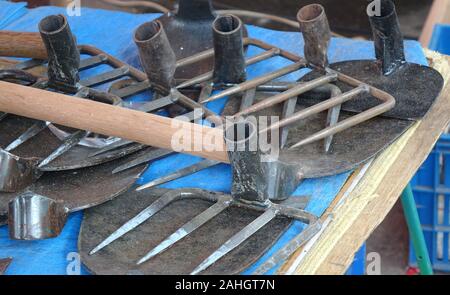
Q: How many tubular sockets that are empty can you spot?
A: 6